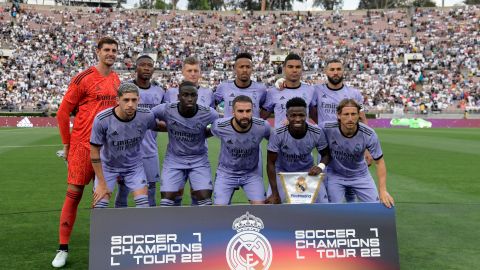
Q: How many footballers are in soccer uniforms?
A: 11